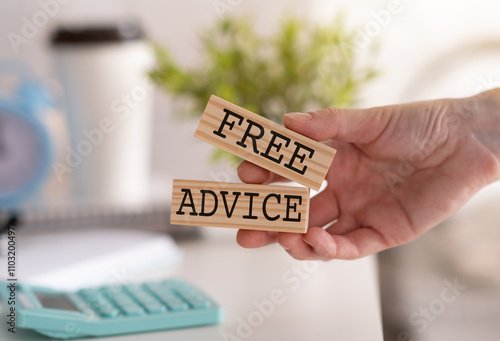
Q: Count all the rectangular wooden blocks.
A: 2